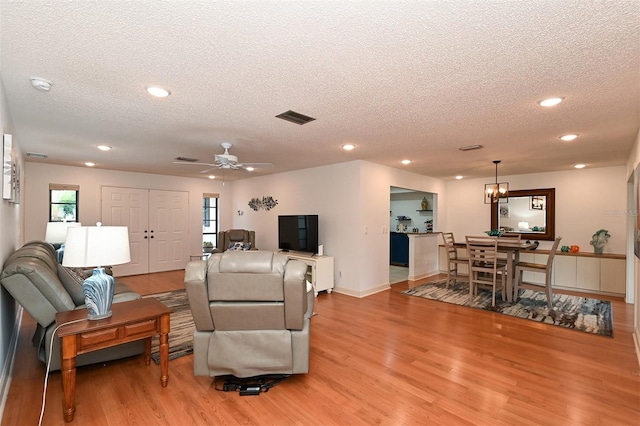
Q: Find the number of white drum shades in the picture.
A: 2